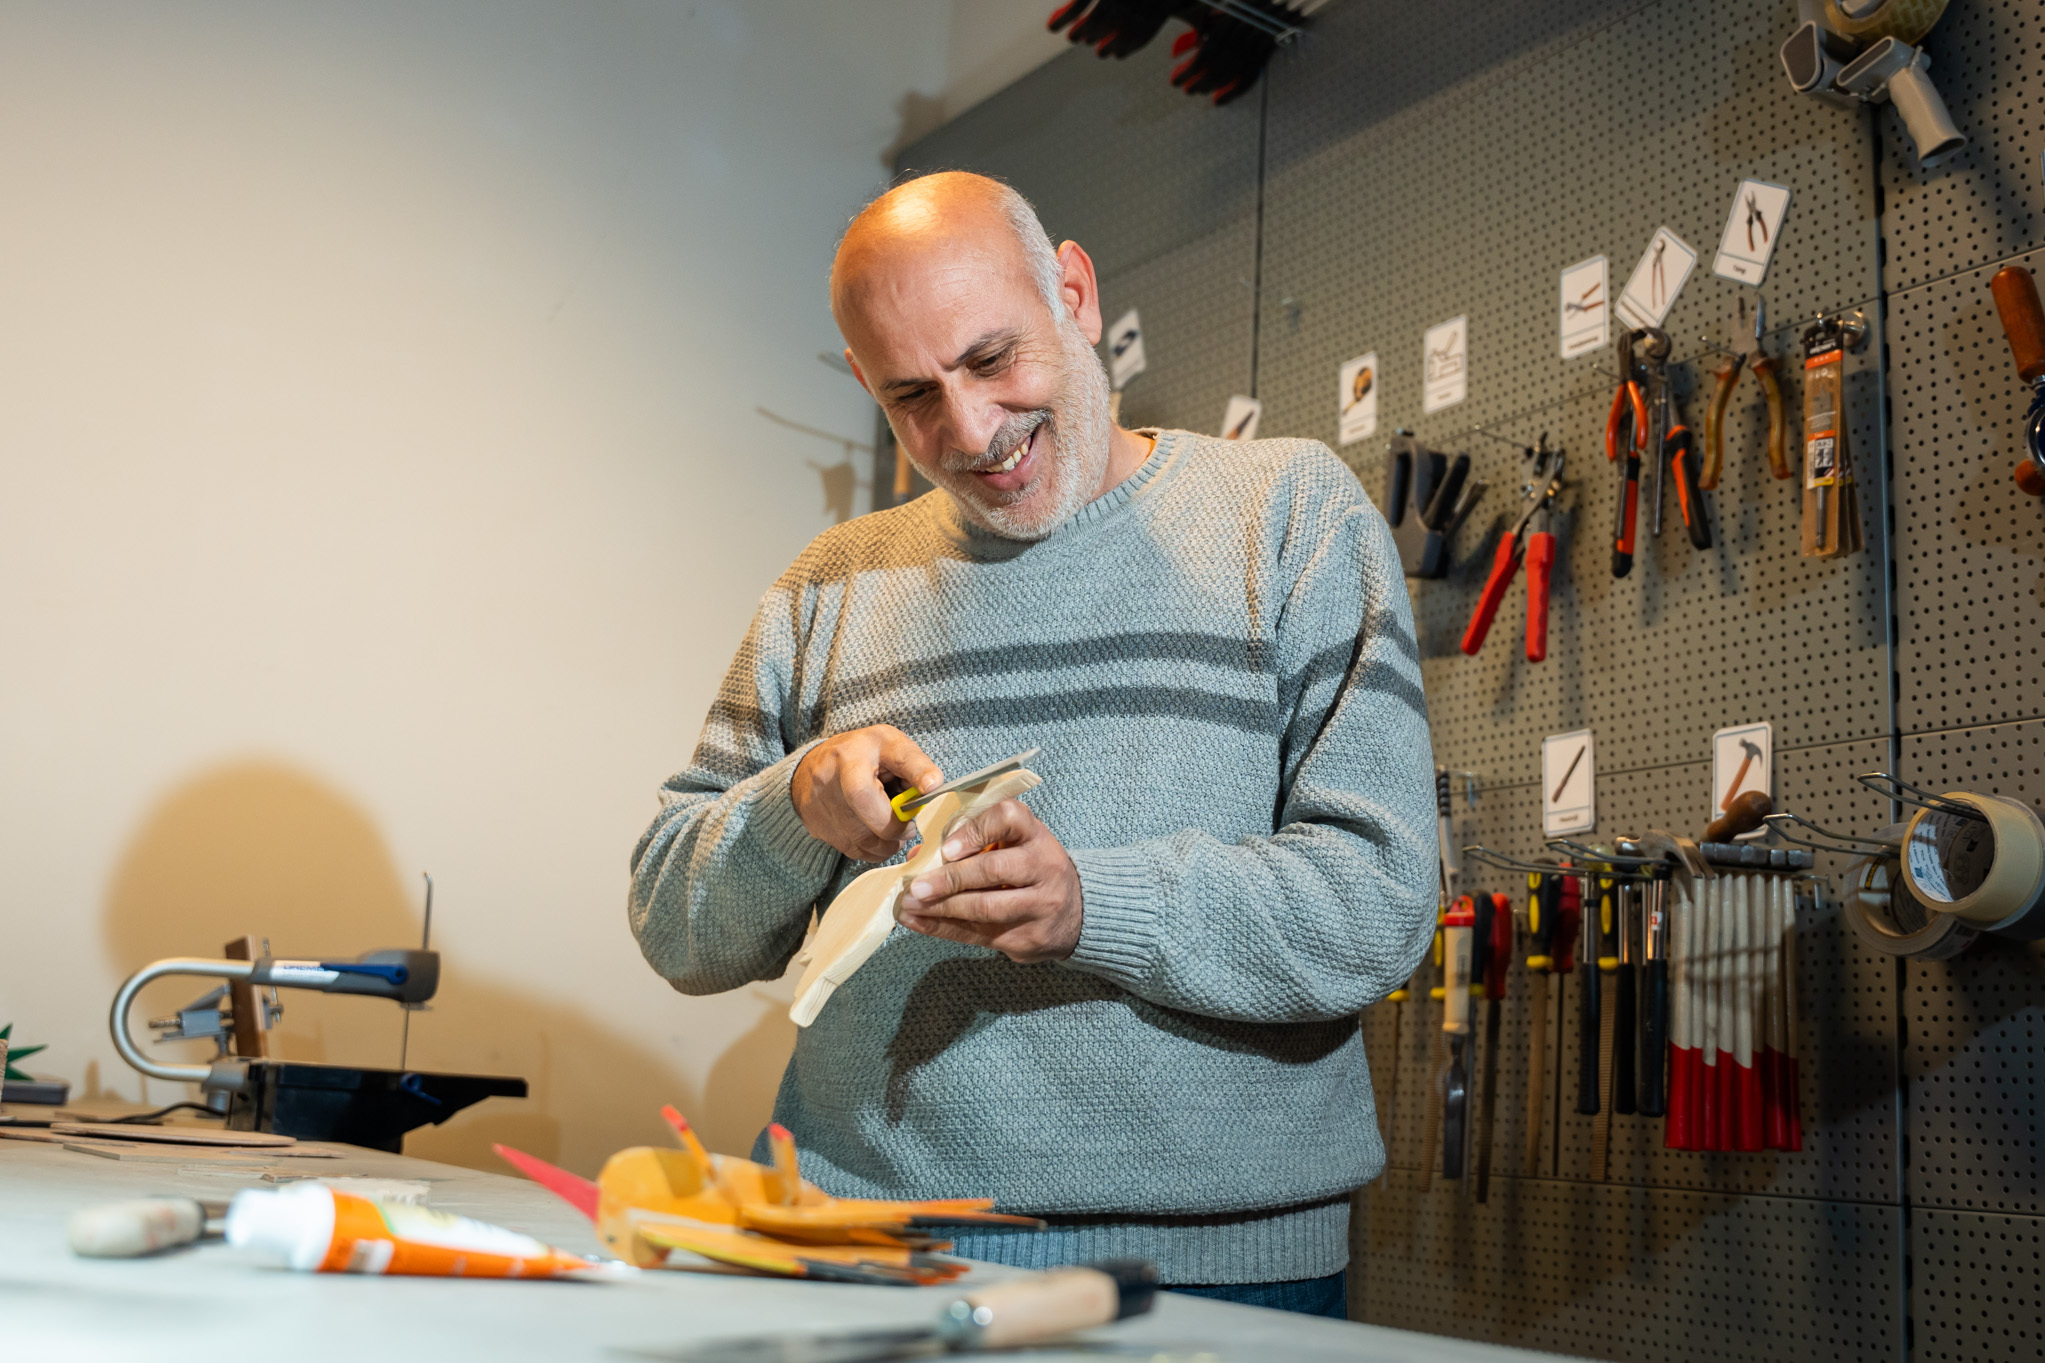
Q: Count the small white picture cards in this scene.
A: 9